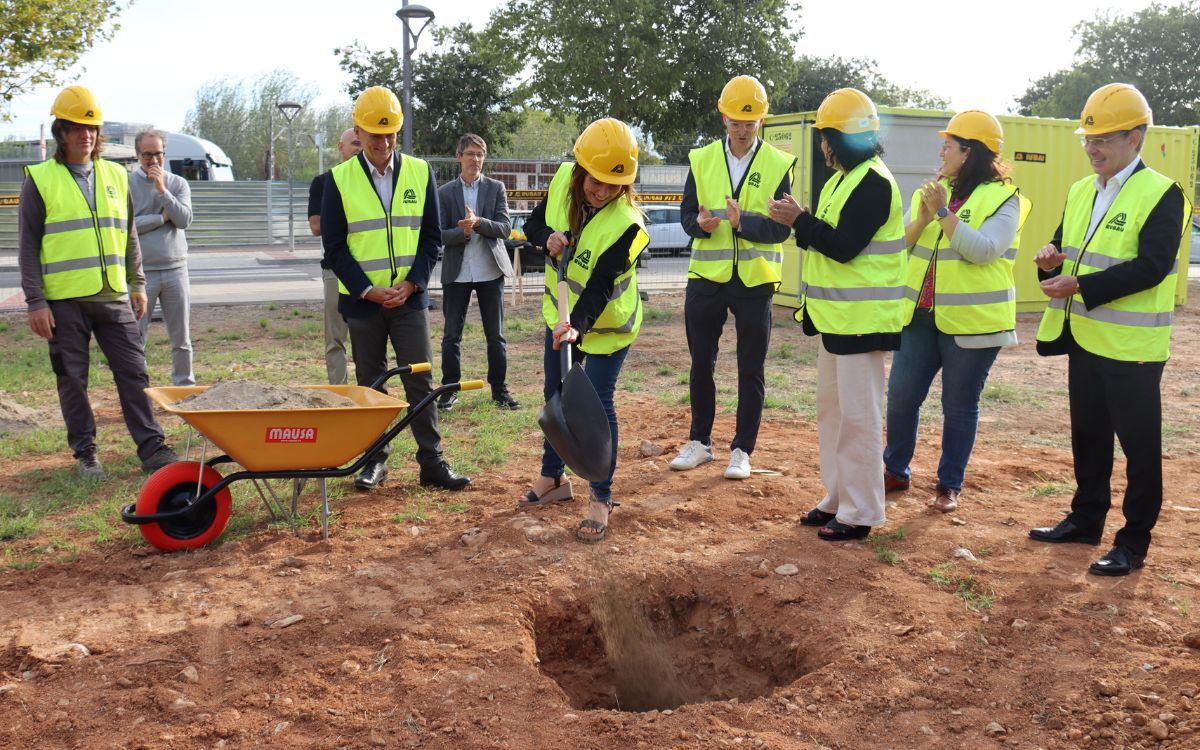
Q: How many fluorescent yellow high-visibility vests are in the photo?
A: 7